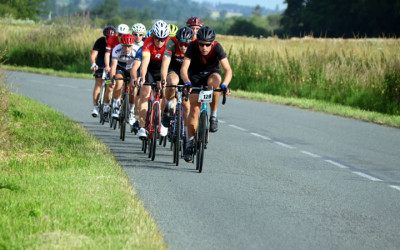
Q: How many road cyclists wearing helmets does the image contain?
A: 10